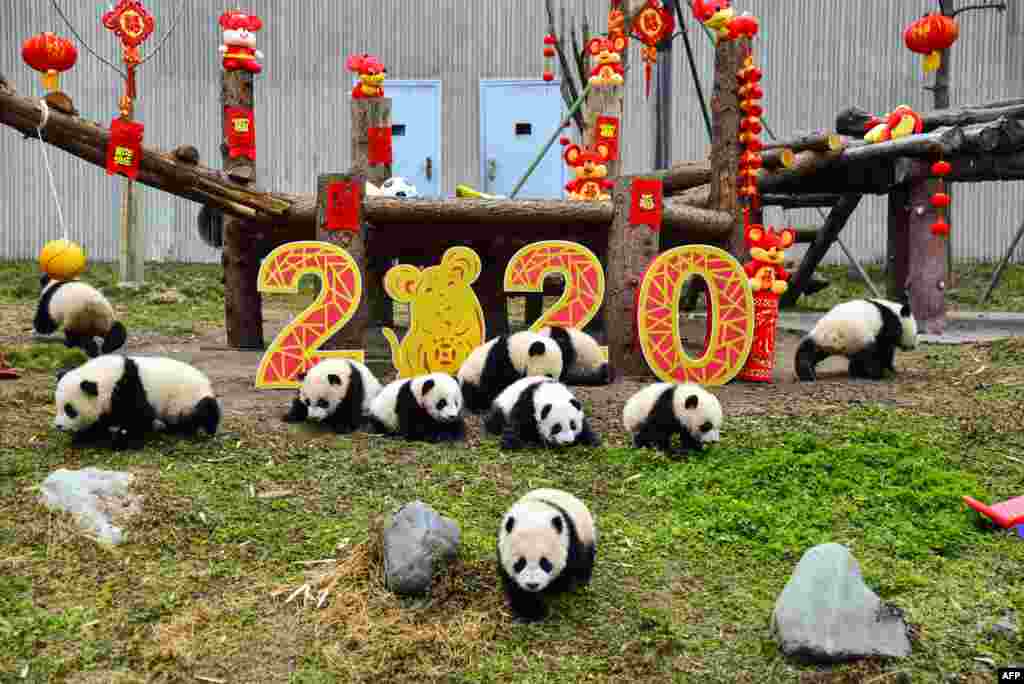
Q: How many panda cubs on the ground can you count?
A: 10